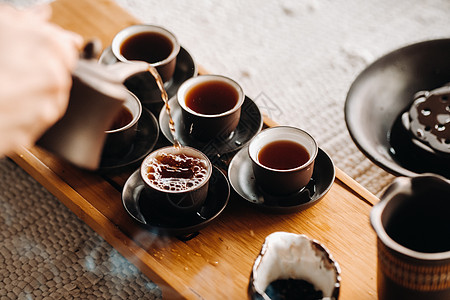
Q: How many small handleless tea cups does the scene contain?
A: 5